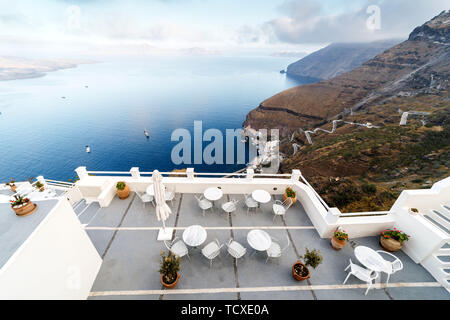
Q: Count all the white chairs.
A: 12